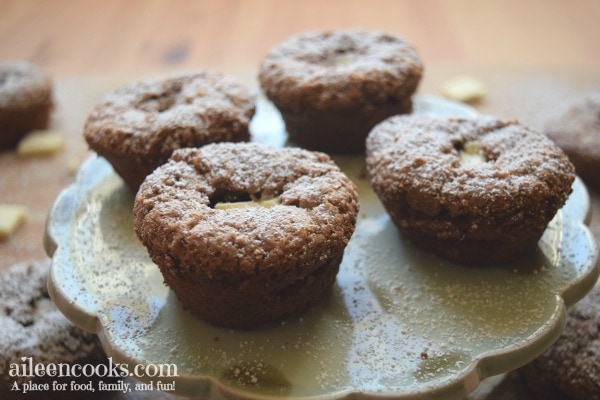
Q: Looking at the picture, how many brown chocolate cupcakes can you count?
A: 8